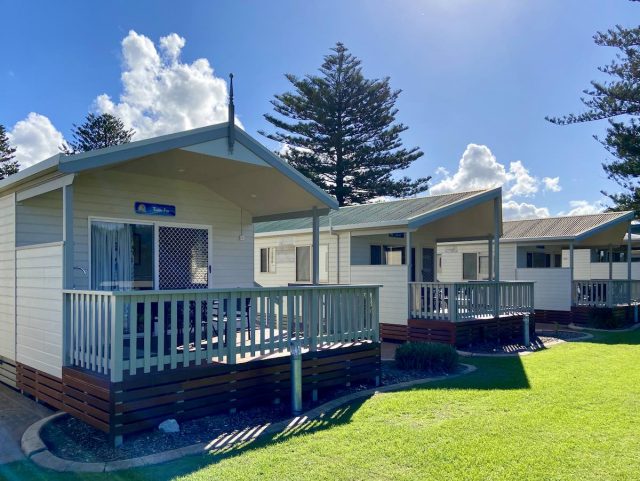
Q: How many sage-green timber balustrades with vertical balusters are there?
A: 3